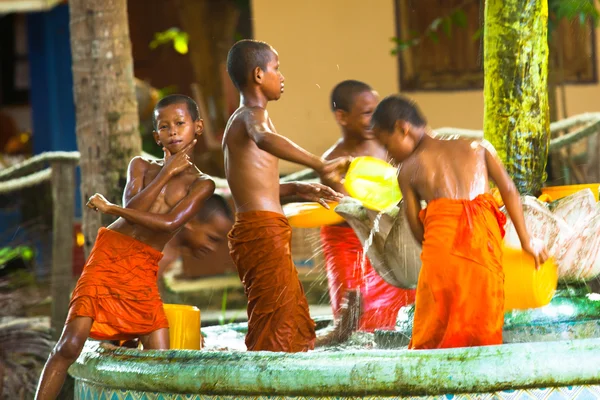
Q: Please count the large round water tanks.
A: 1